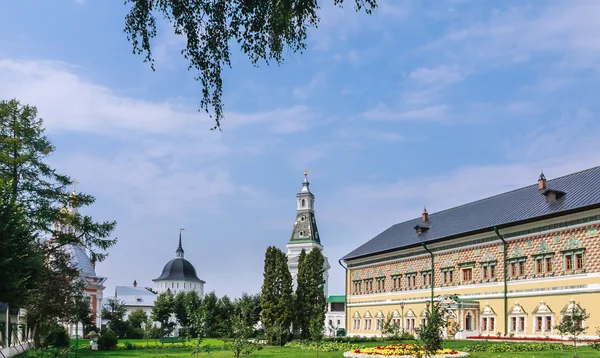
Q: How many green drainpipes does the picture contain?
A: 3